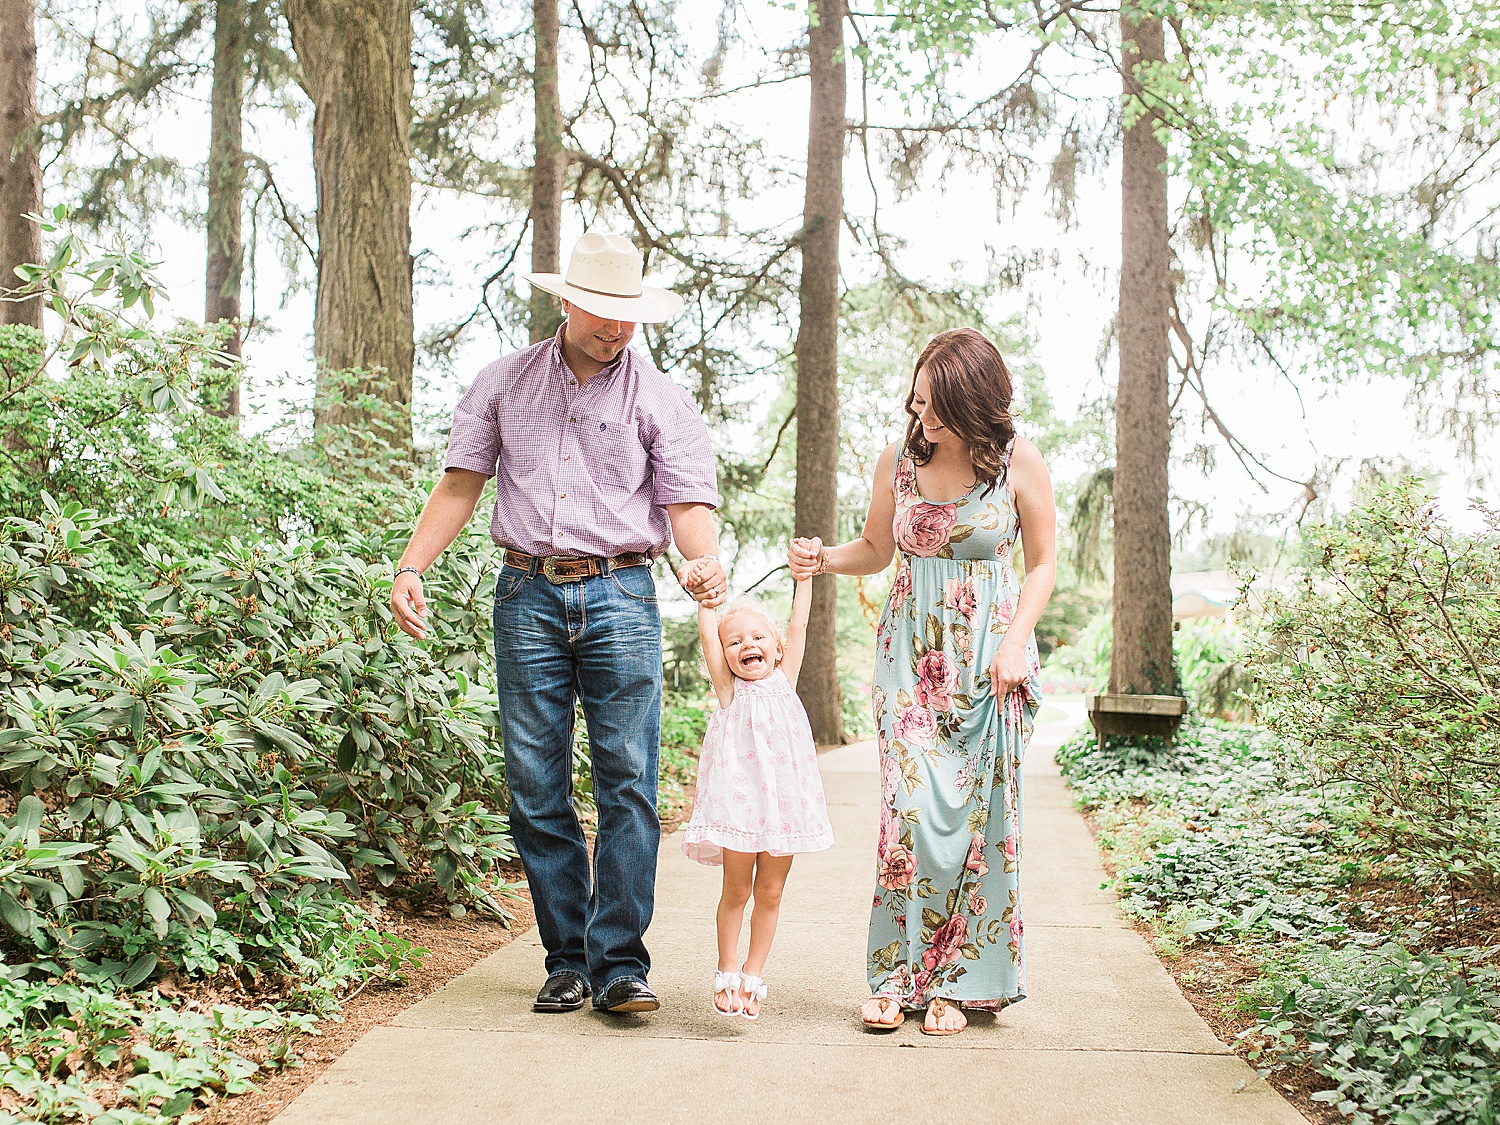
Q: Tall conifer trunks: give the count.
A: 6